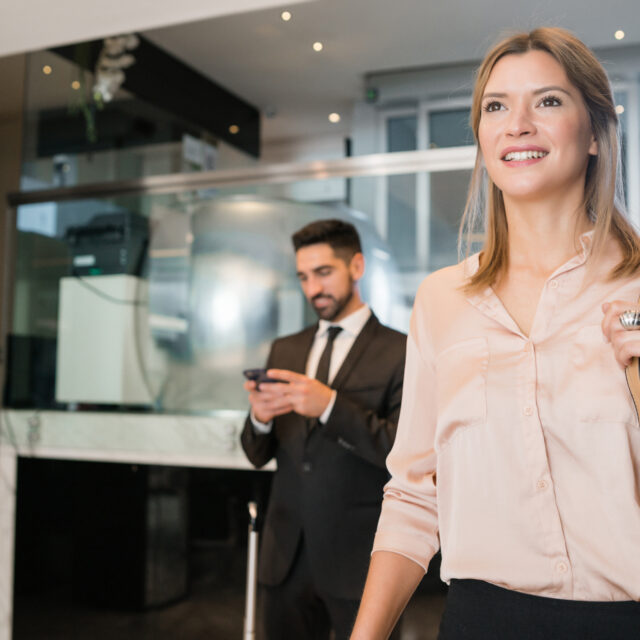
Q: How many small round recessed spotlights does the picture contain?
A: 8